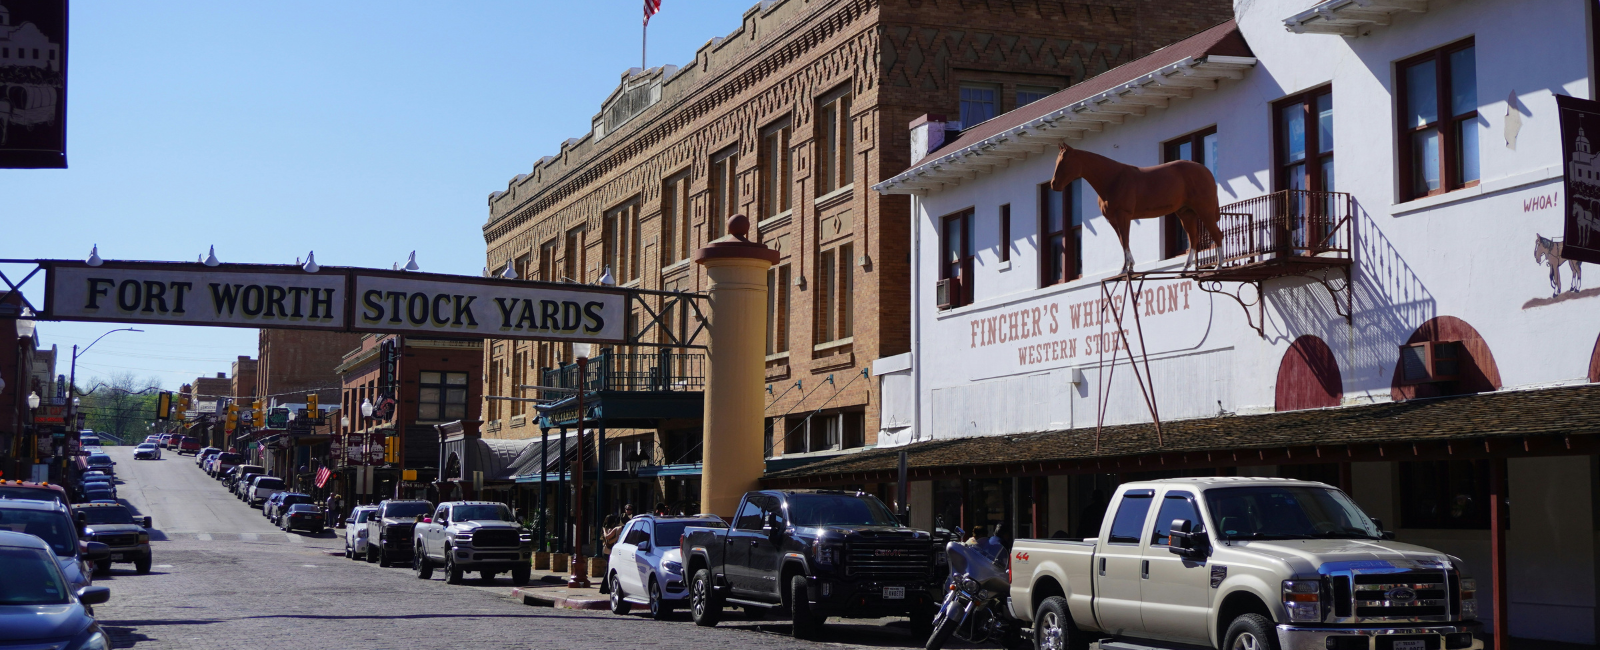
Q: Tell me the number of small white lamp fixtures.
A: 6